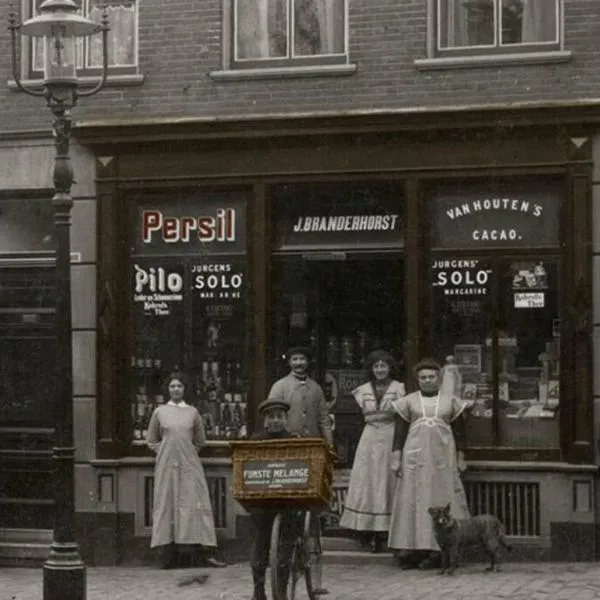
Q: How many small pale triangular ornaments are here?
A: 2